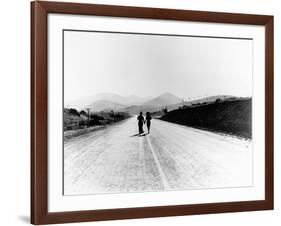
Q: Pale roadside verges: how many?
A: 2